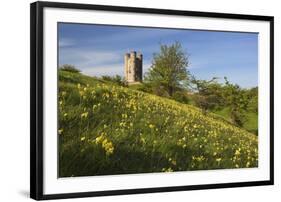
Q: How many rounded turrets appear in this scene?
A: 3